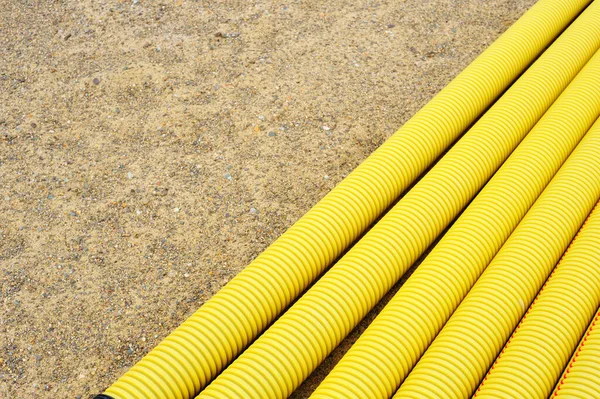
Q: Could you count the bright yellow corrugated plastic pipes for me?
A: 6